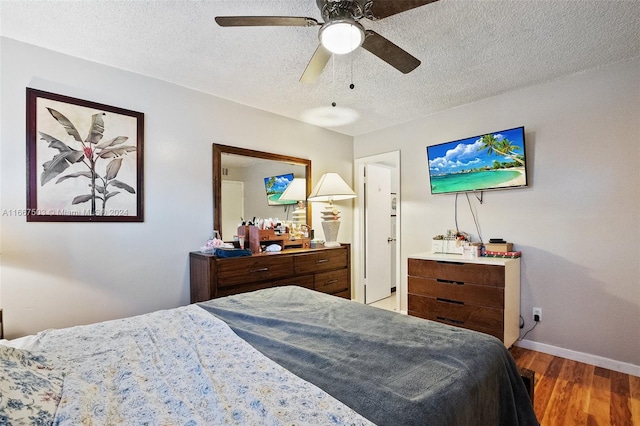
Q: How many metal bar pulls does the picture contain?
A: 3